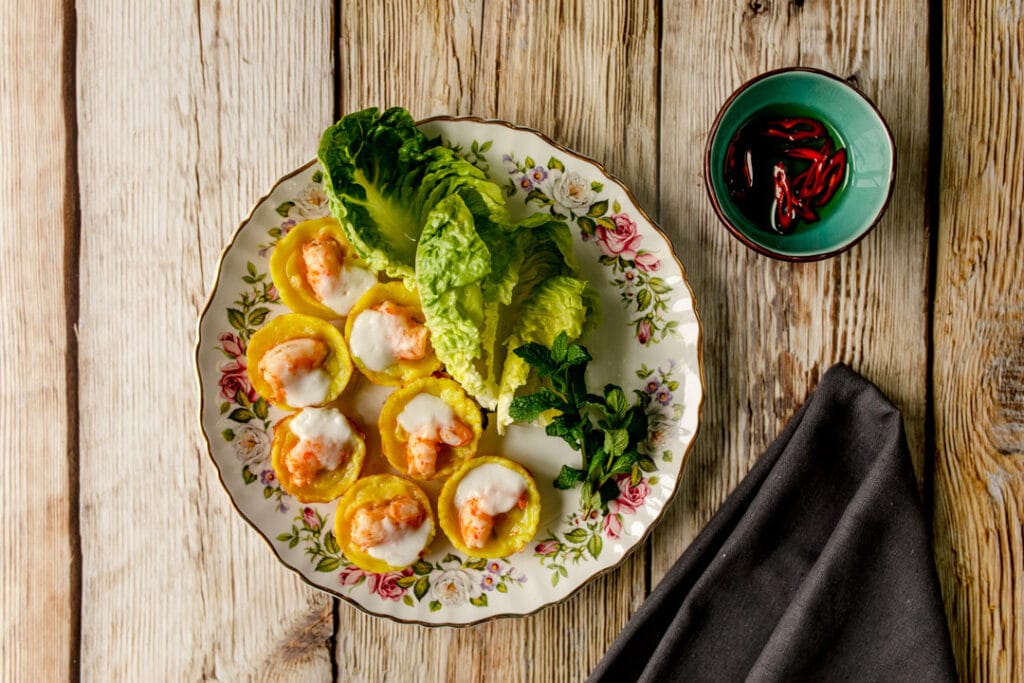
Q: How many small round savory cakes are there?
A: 7